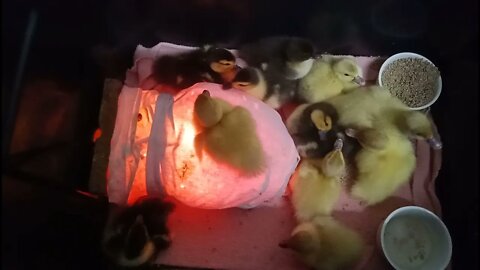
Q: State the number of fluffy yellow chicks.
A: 6